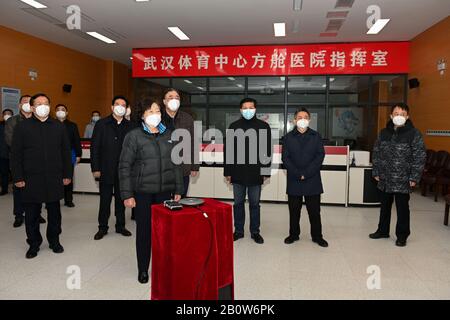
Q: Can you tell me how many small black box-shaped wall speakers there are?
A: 2